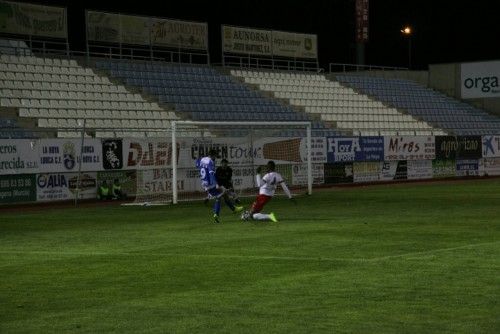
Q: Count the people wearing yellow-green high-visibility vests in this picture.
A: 2